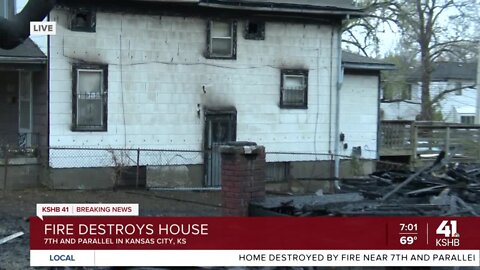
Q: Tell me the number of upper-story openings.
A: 3